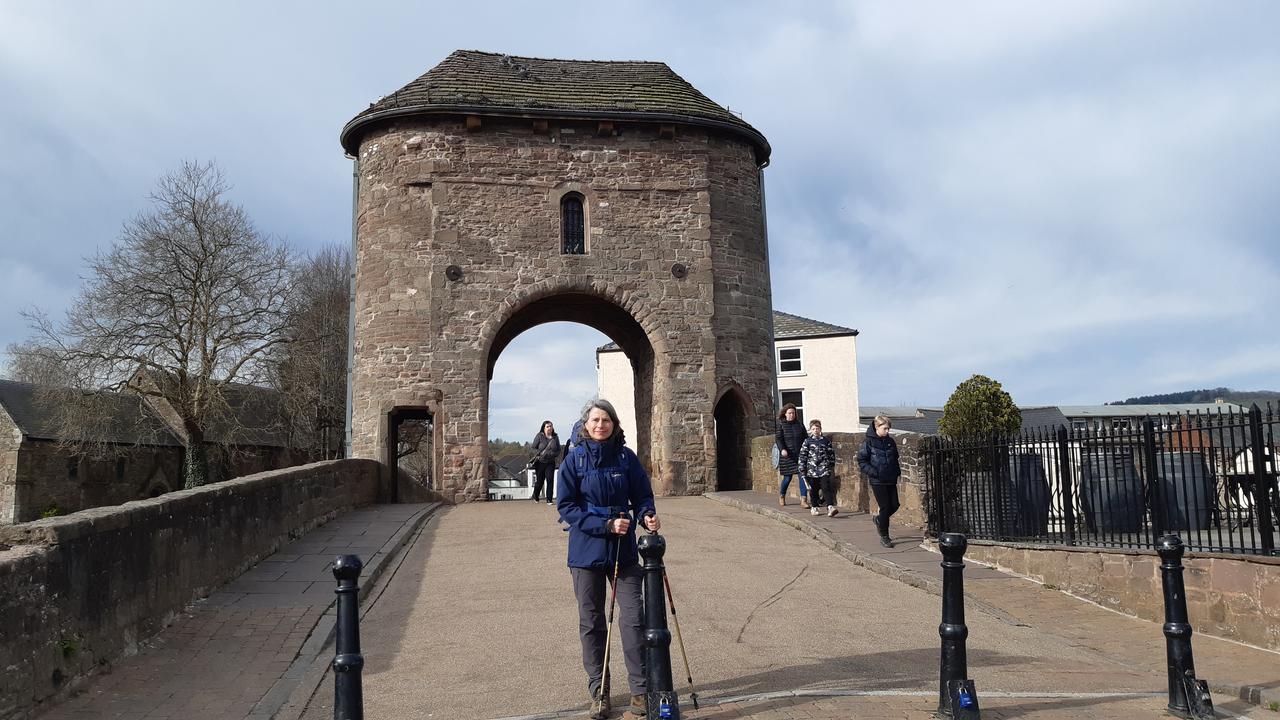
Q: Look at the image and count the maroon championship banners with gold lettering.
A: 0